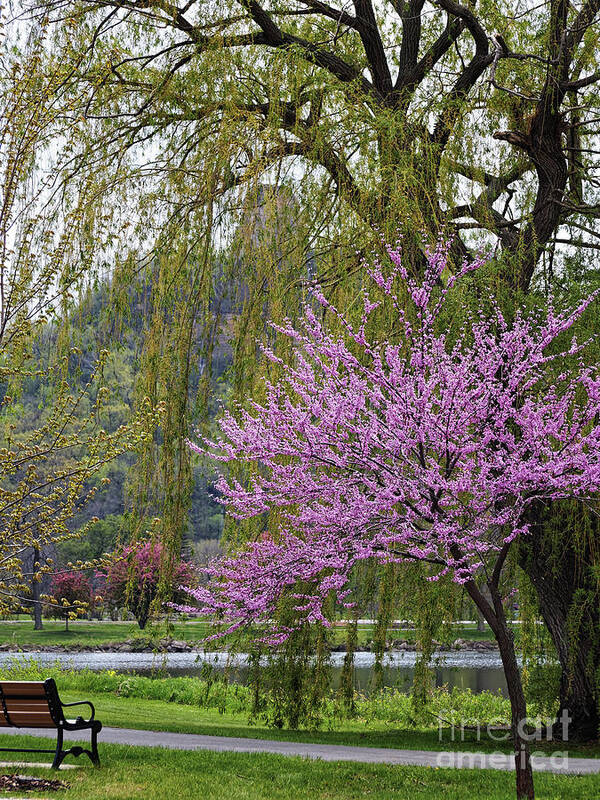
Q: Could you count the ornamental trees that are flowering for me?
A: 3